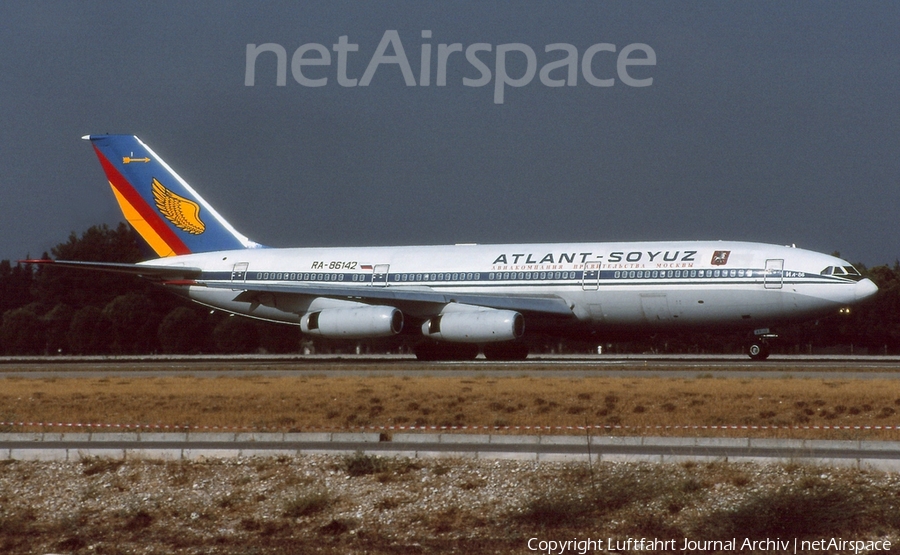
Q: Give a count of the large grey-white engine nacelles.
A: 2